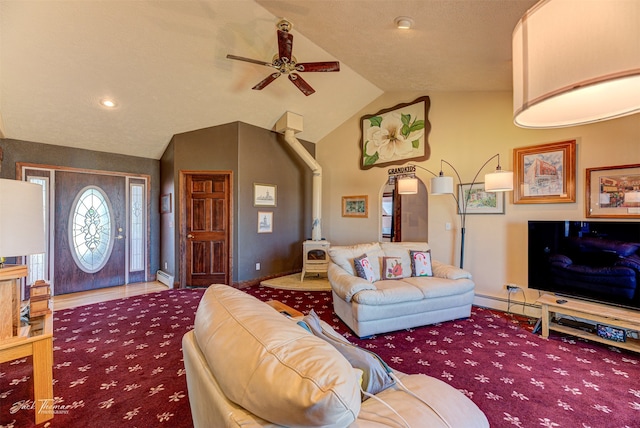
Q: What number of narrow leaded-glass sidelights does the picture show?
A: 2